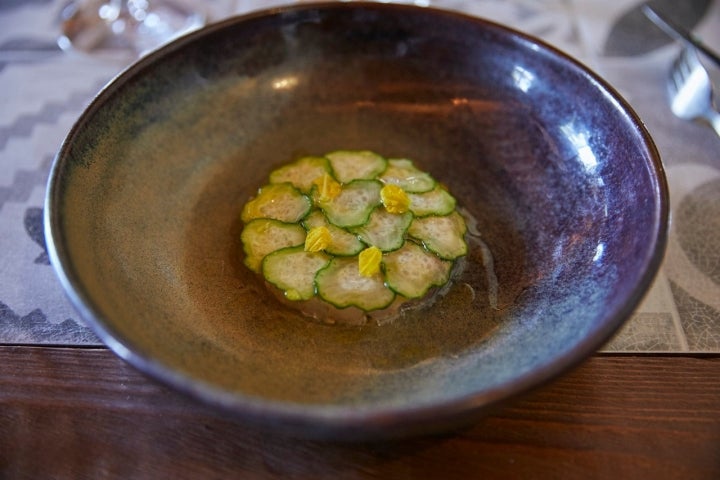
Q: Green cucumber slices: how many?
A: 13